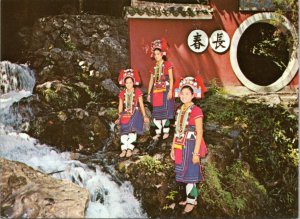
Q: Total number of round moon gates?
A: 1